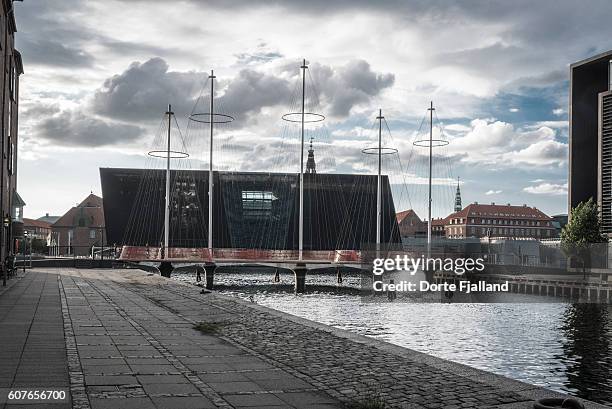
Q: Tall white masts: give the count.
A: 5